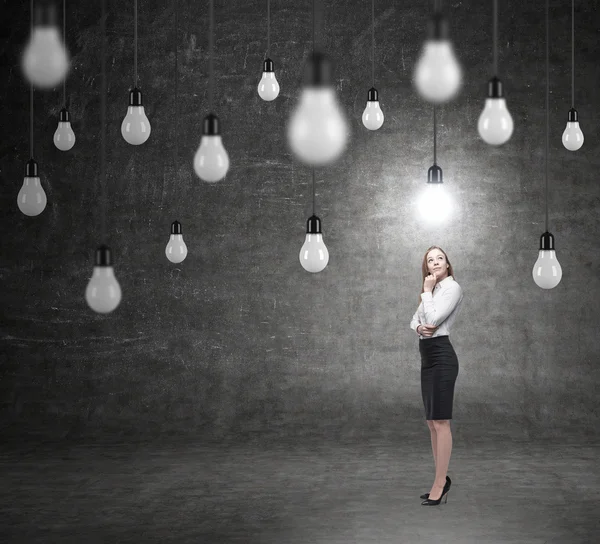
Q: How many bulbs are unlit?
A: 15